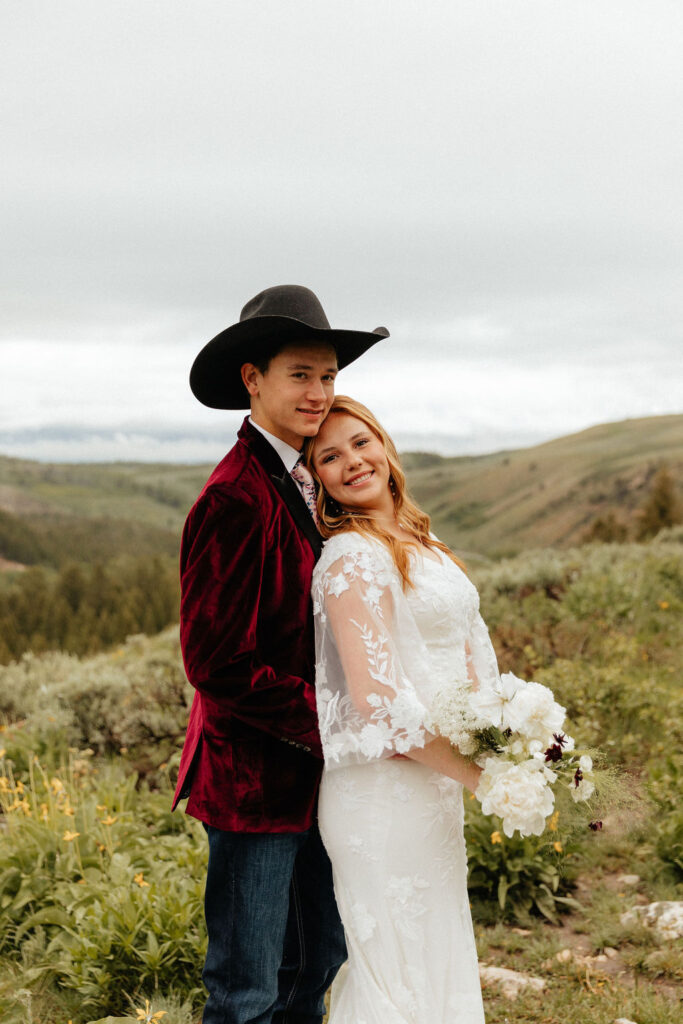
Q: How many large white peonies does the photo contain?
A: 2